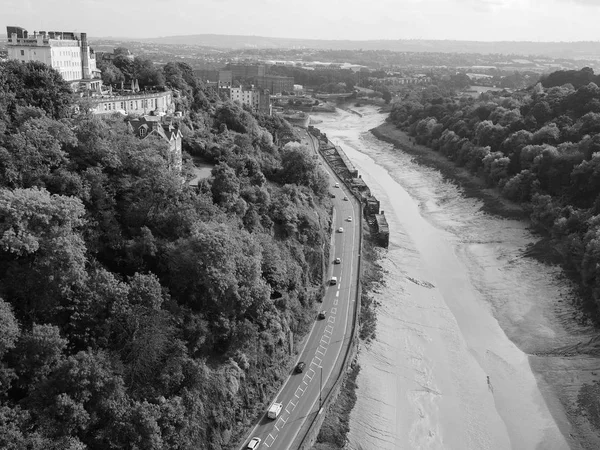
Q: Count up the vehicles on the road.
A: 11